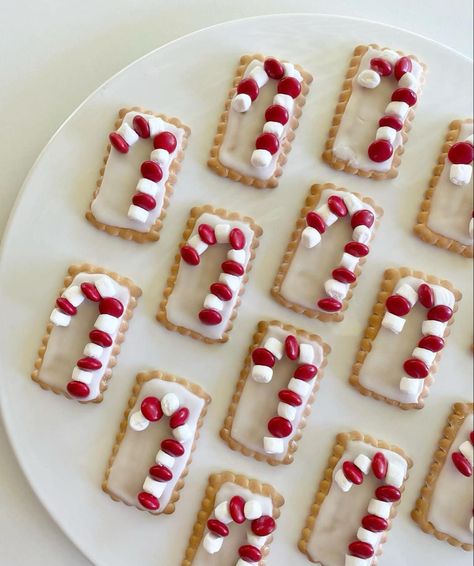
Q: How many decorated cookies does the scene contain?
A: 13